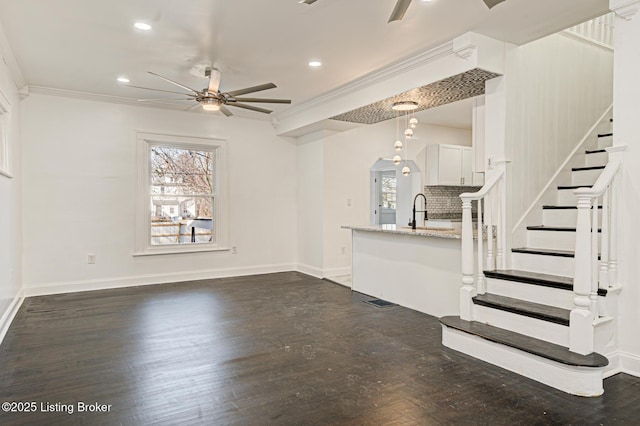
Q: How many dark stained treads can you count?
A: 11